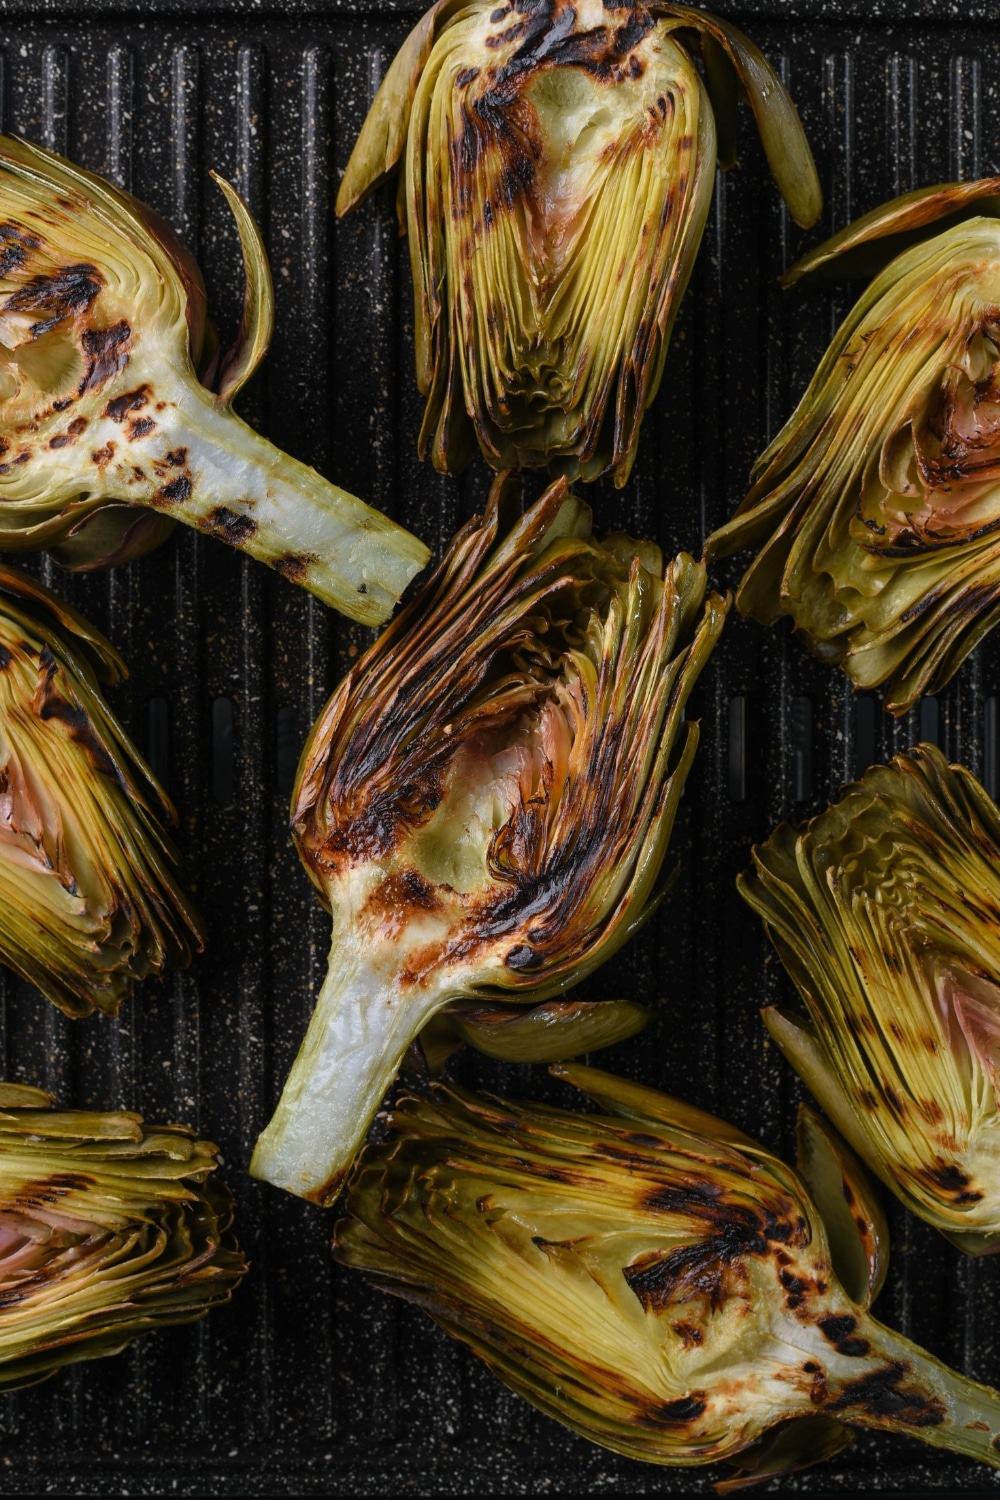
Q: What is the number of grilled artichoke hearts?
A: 8